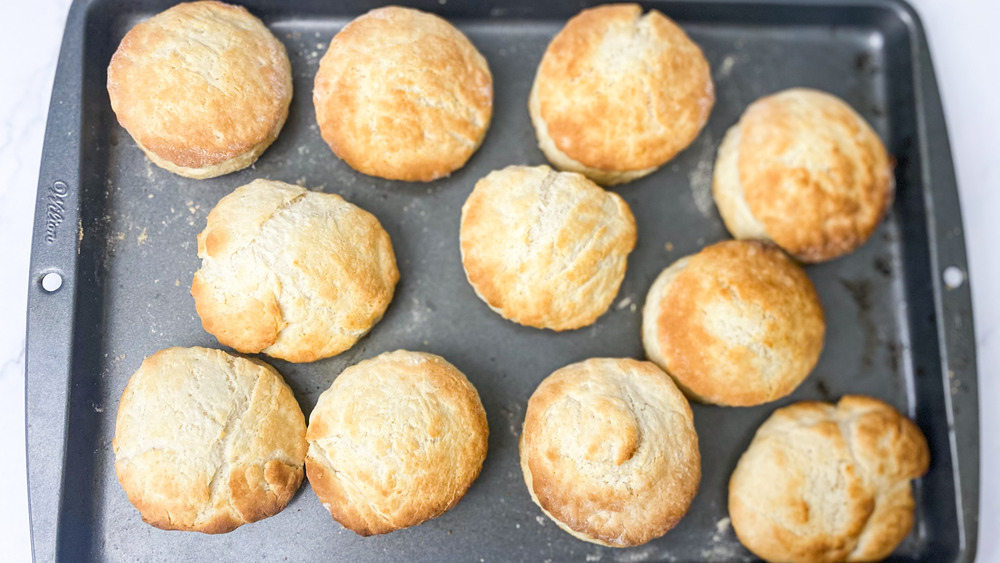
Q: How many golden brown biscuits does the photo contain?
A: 11